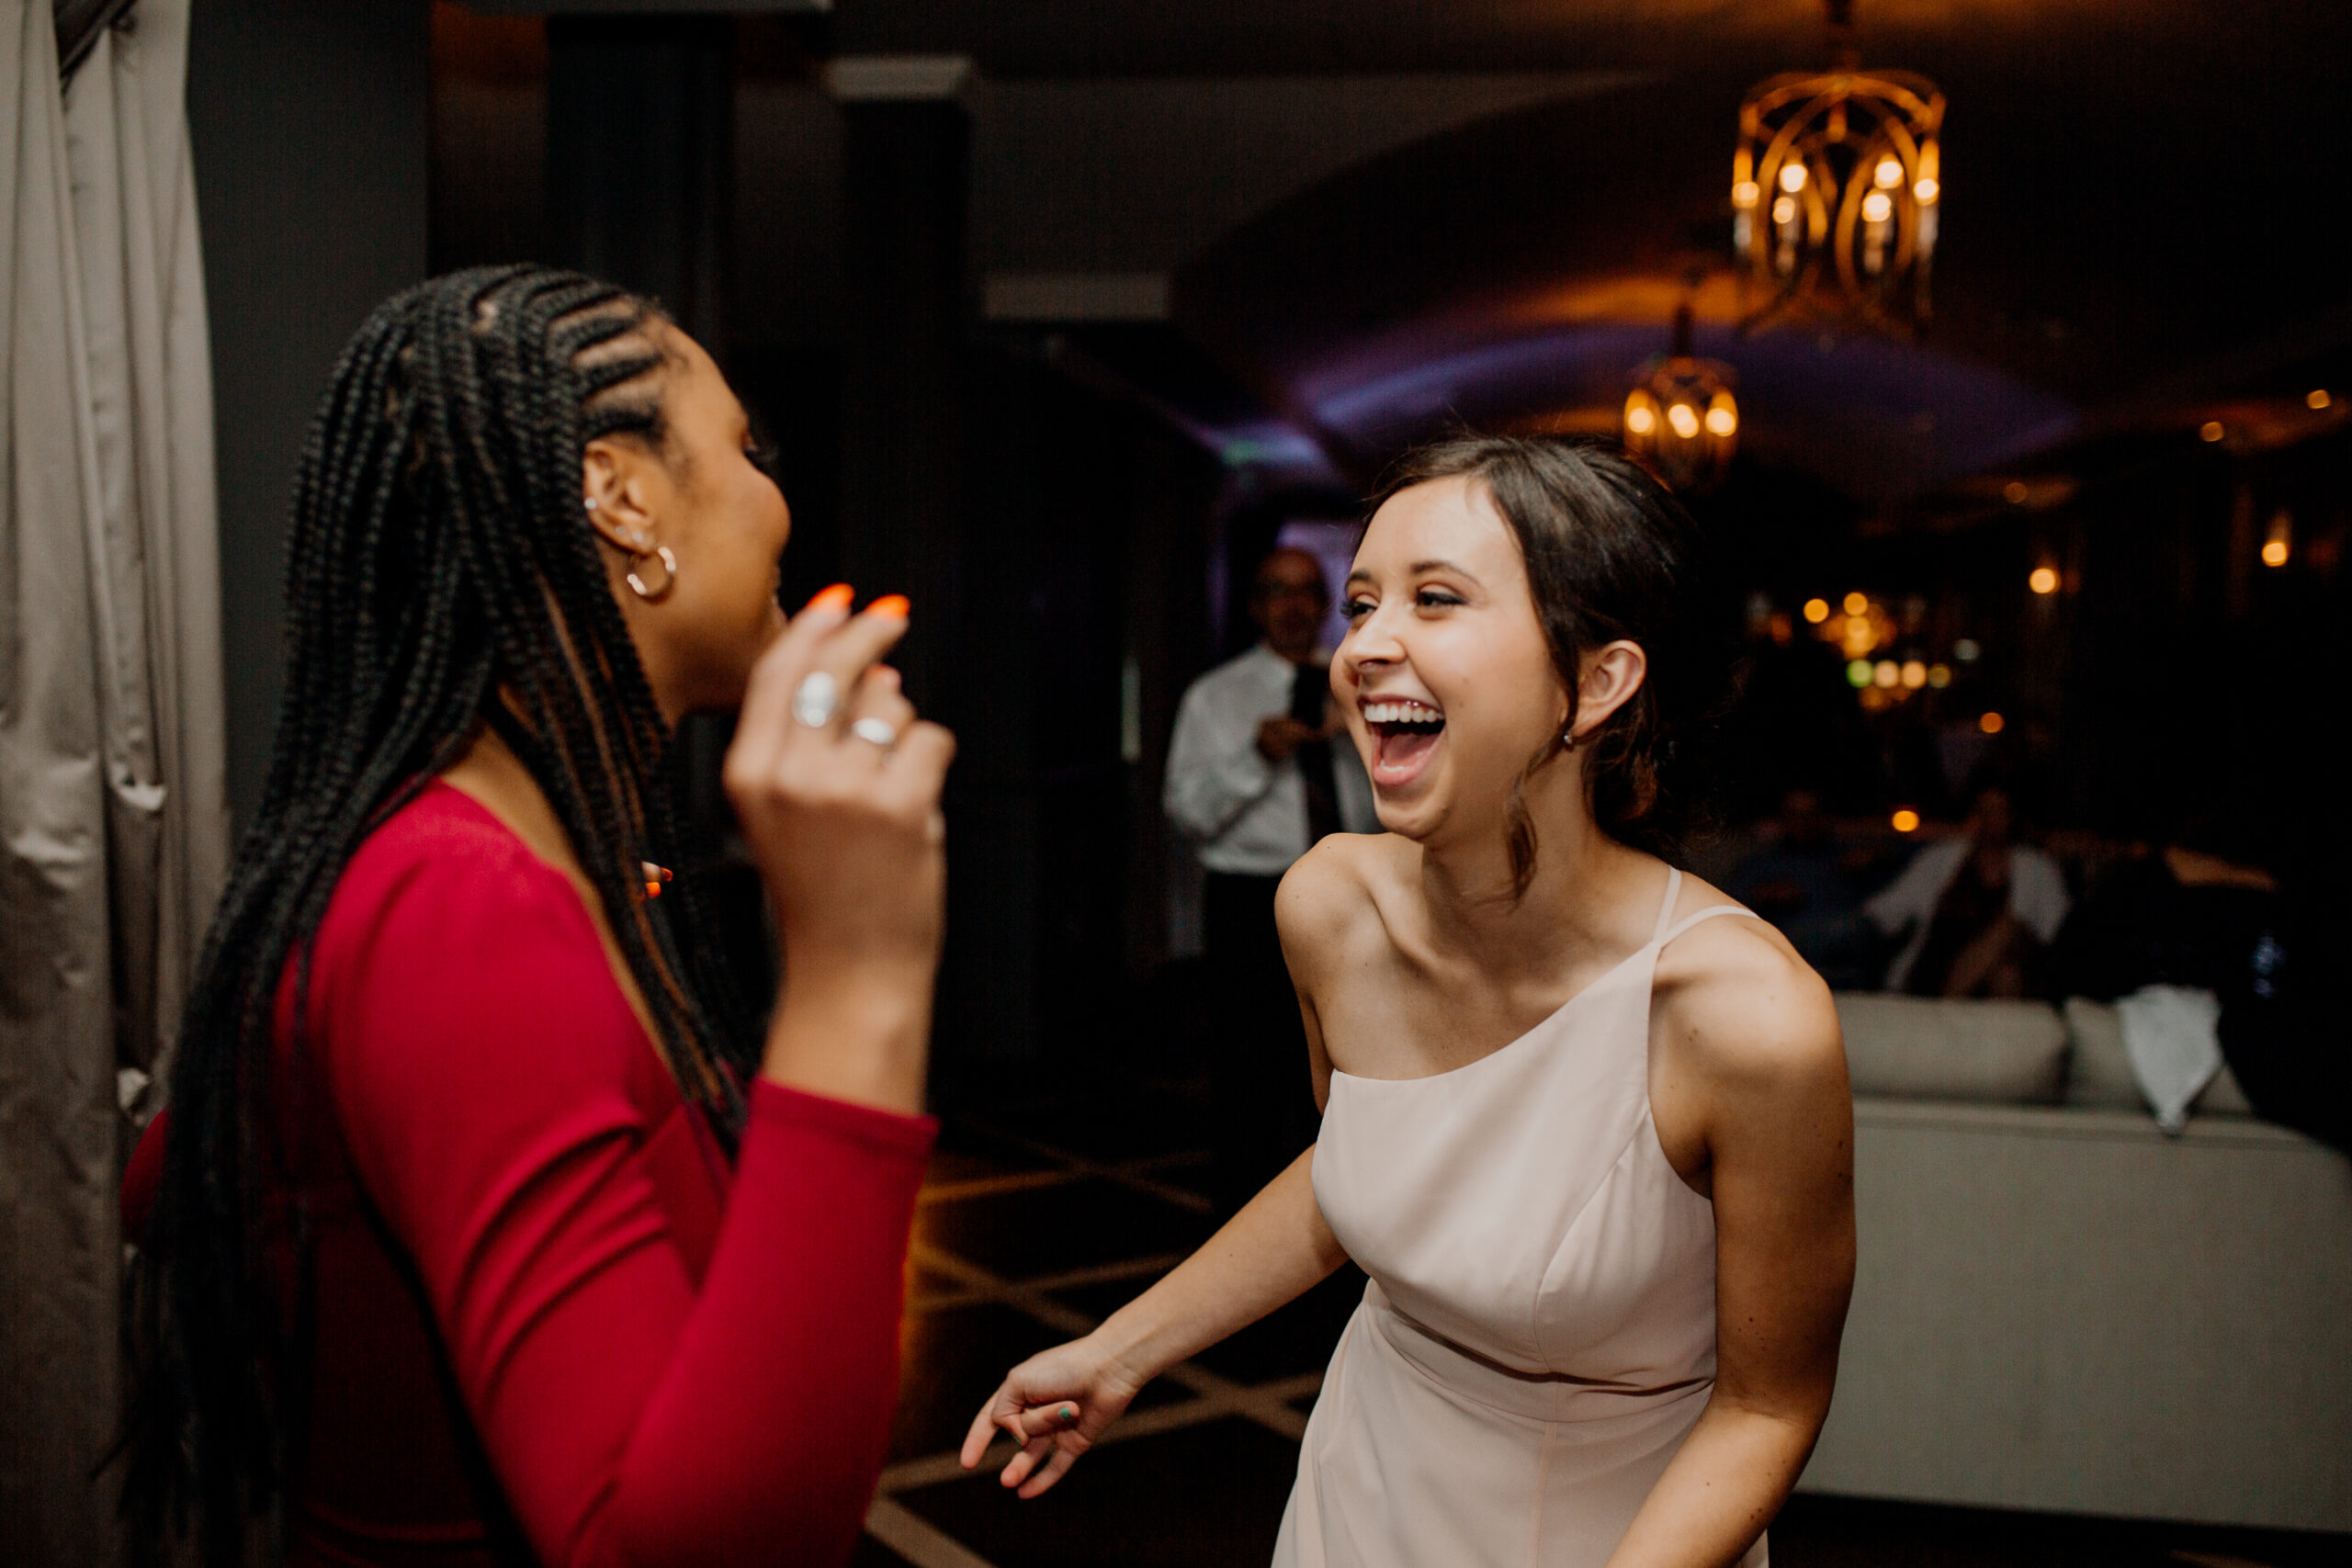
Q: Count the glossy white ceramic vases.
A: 0